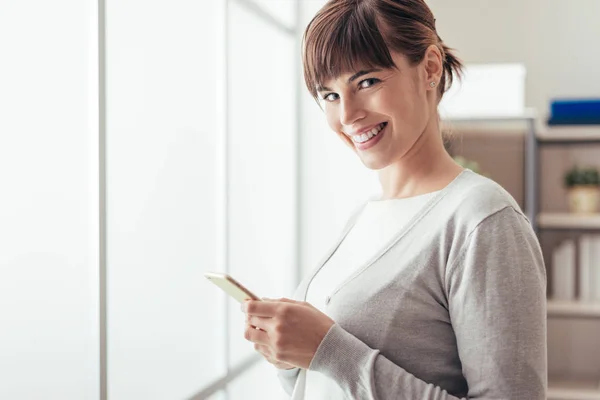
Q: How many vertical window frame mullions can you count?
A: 3